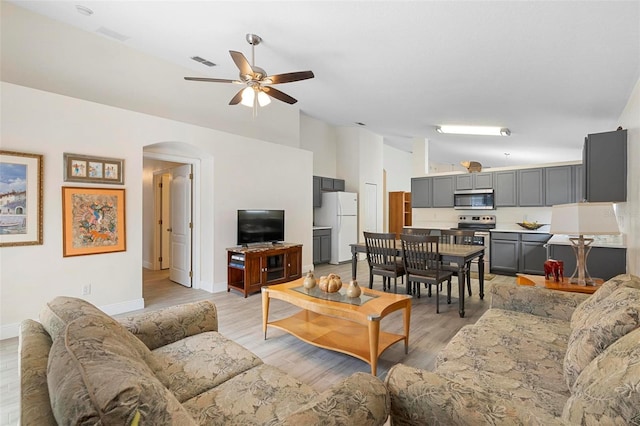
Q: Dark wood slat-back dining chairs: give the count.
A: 4